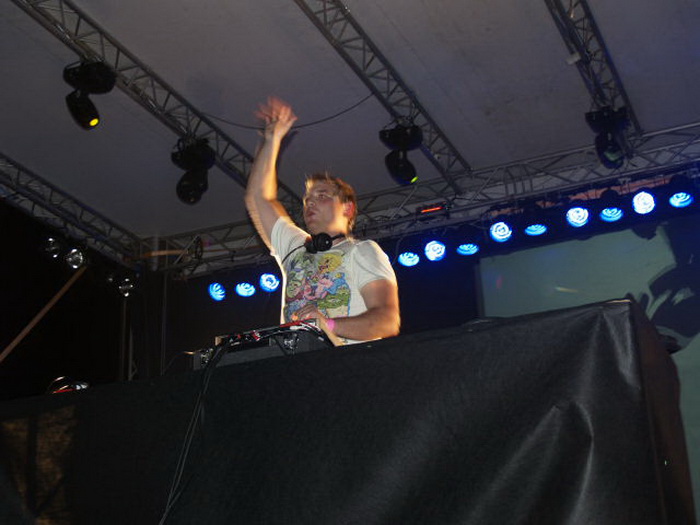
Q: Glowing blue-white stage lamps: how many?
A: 12